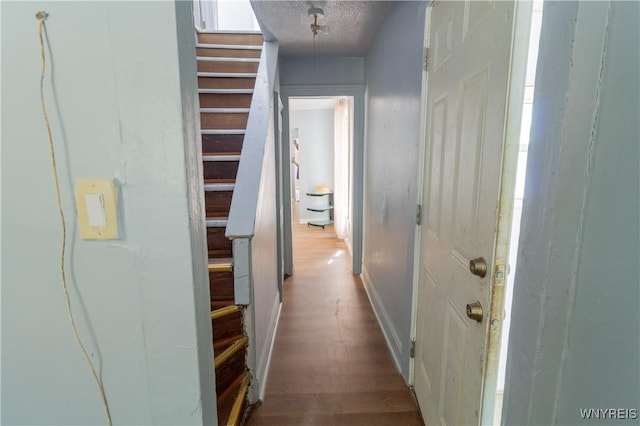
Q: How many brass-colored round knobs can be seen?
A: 2